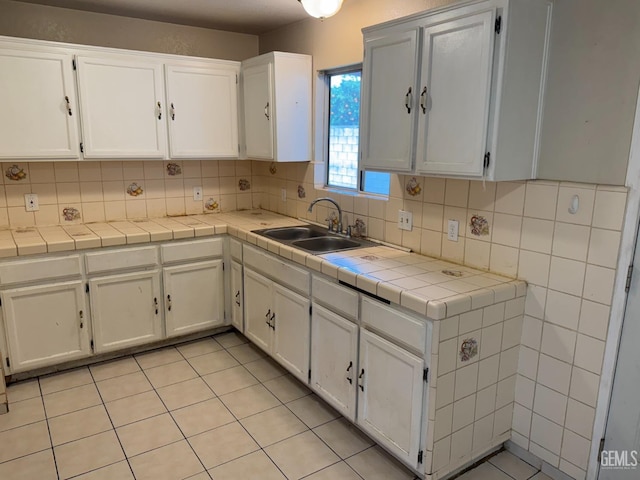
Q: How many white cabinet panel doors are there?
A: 14